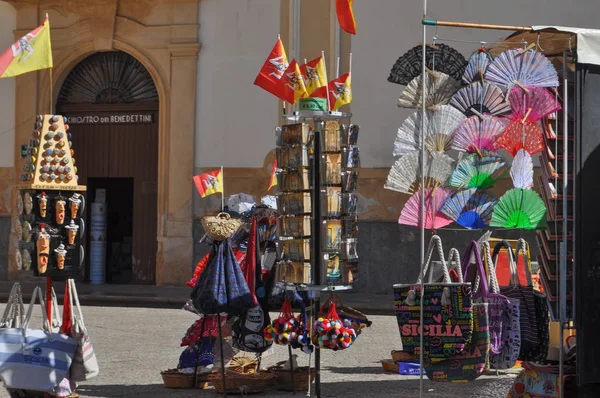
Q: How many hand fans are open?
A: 15